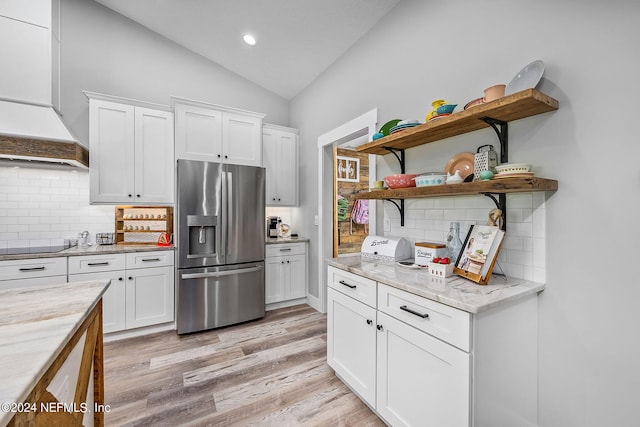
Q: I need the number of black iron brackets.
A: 4